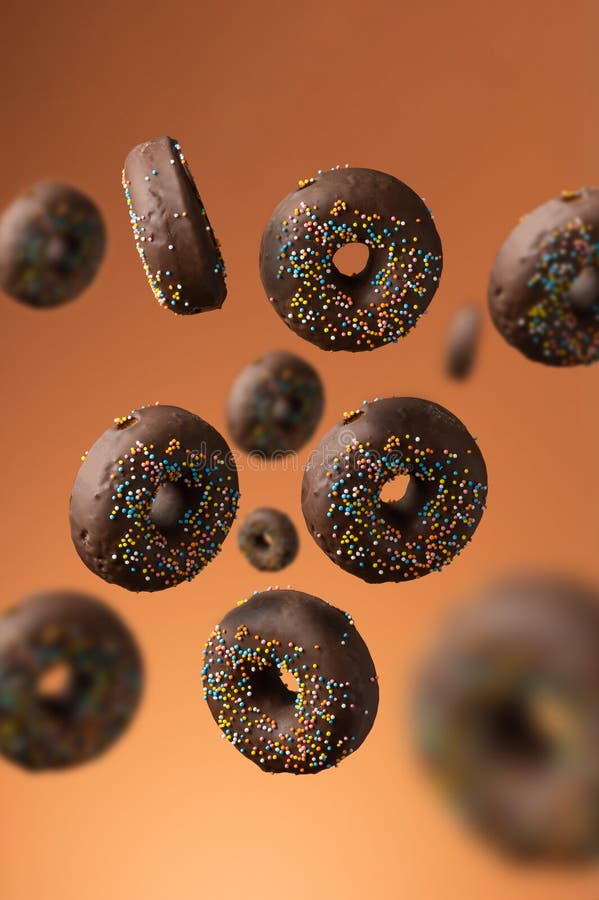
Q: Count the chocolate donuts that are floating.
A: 12